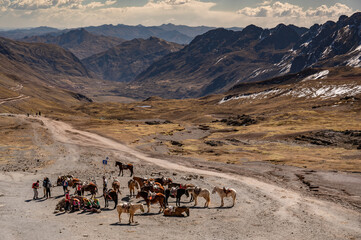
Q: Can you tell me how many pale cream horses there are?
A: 3